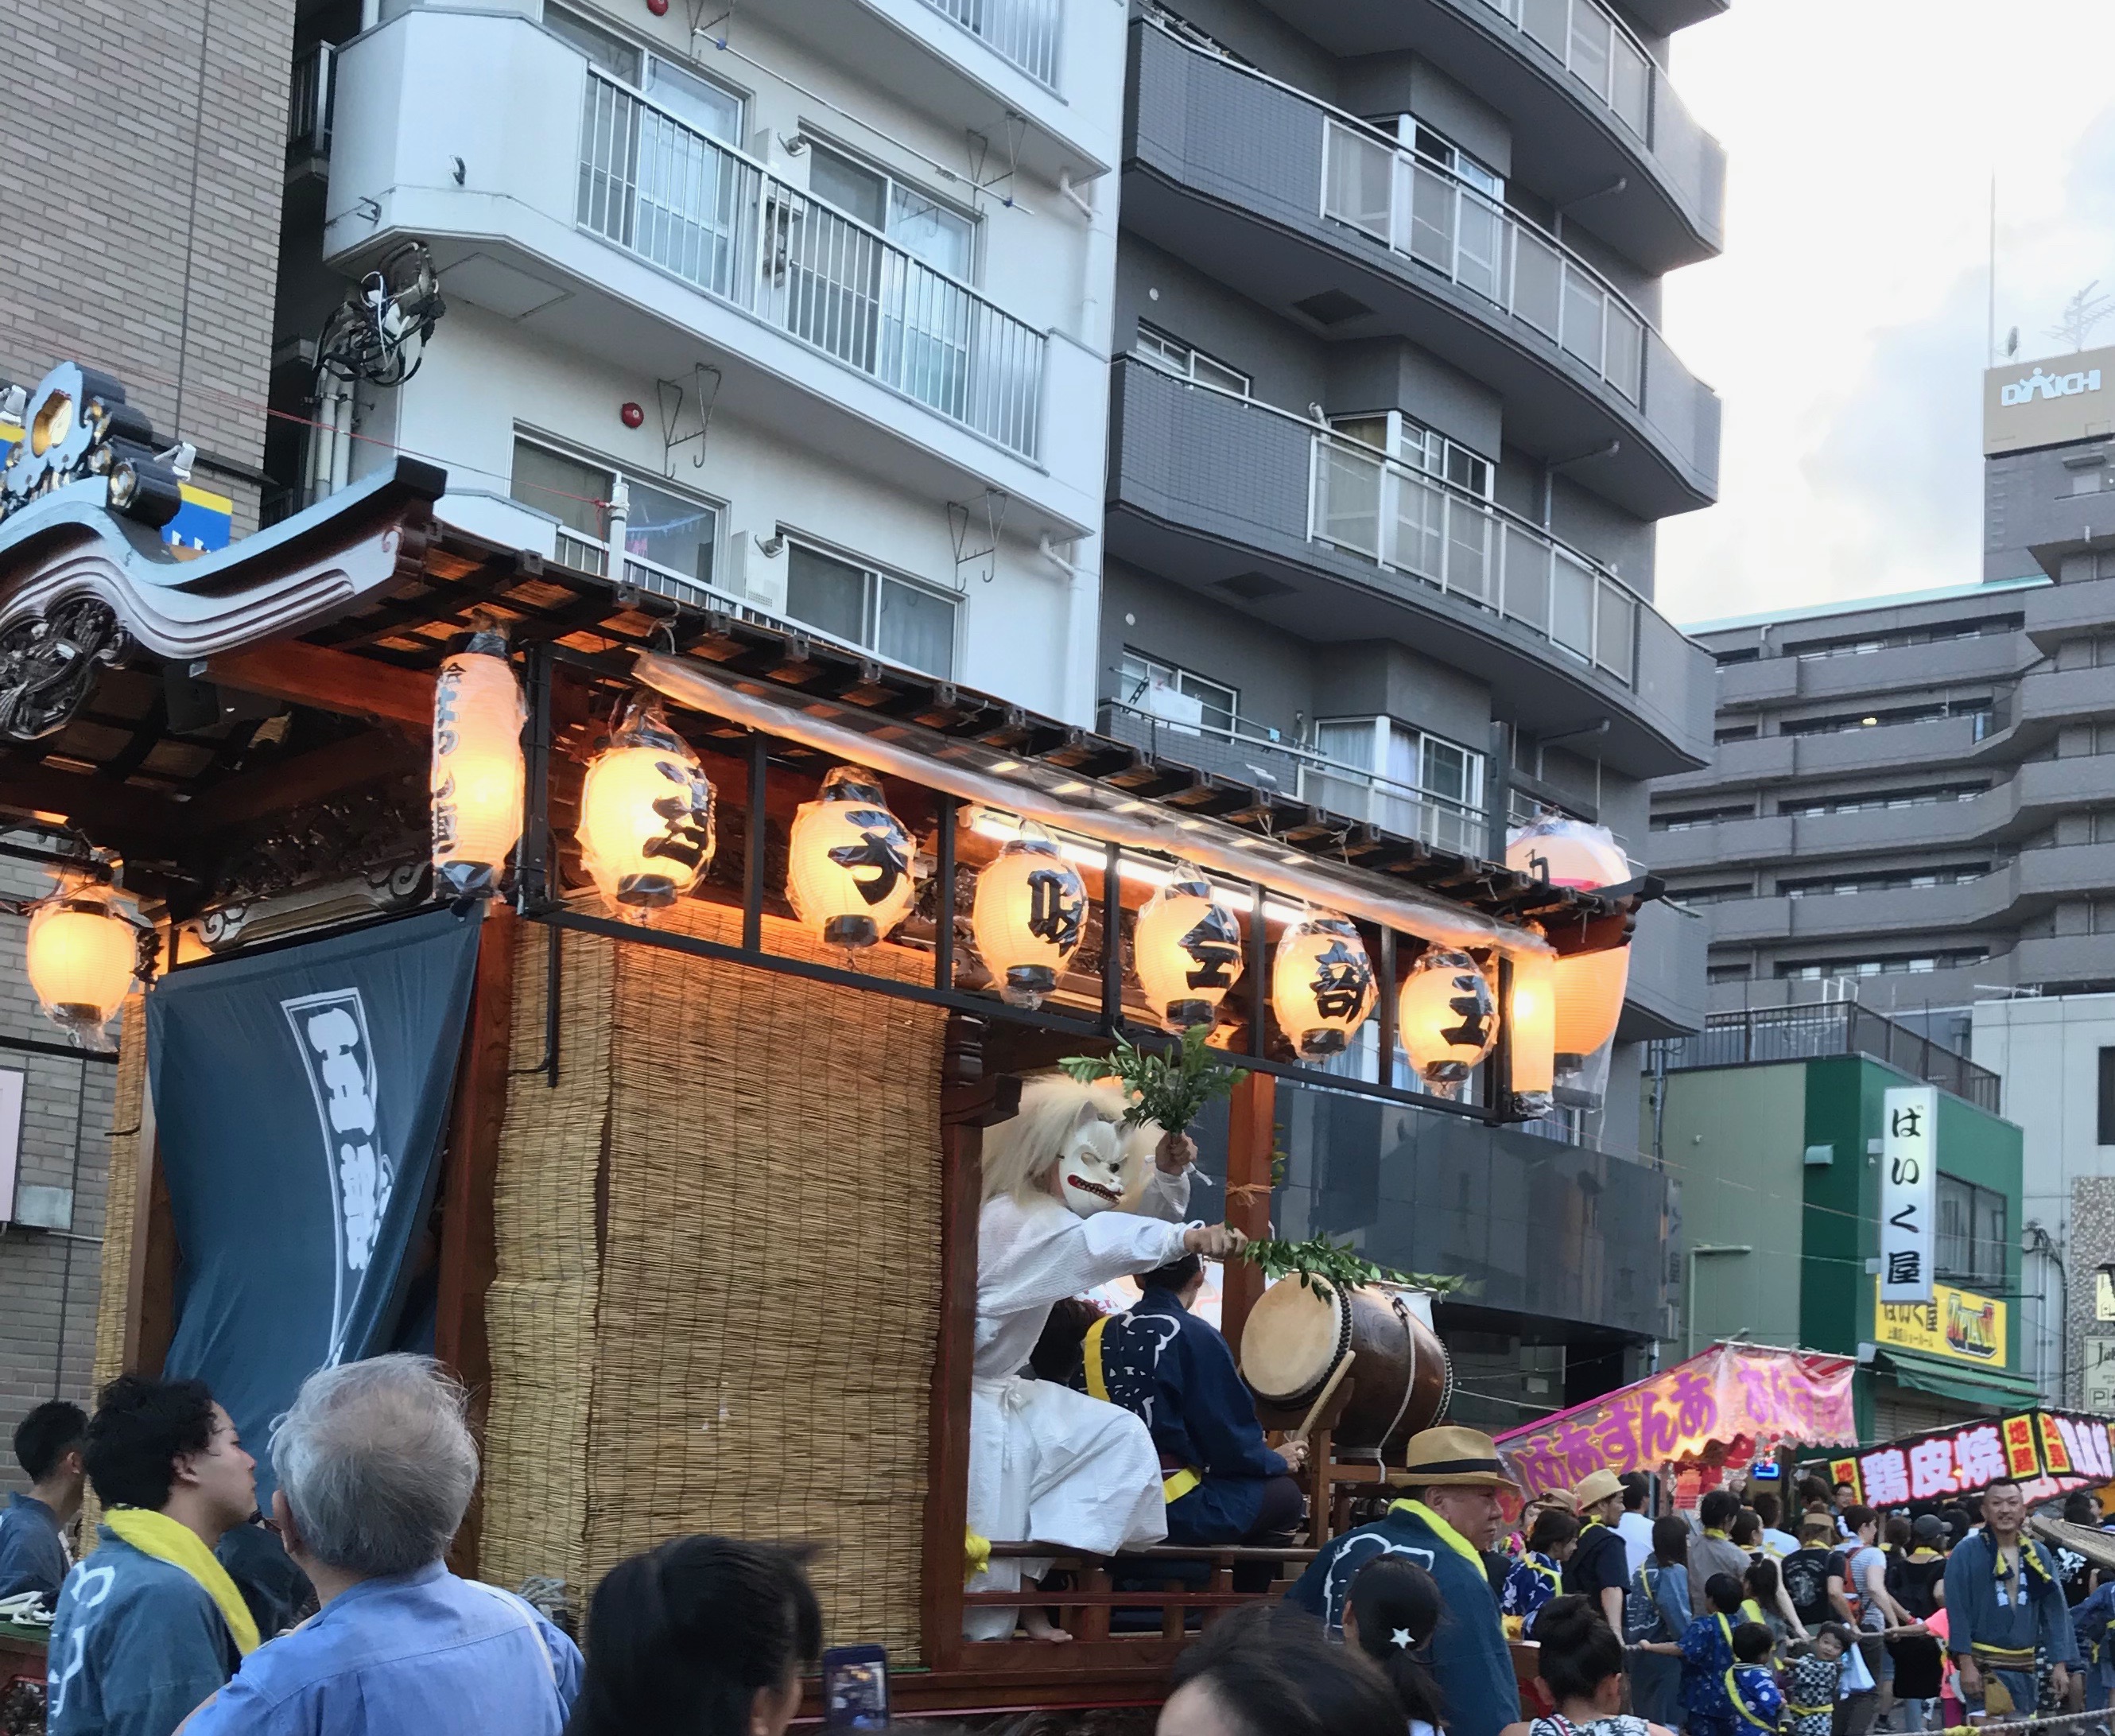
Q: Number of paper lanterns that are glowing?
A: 10